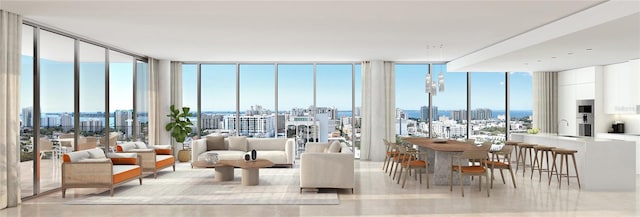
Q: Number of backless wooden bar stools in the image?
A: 4